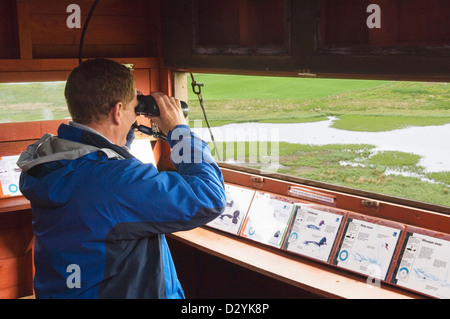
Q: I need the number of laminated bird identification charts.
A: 6